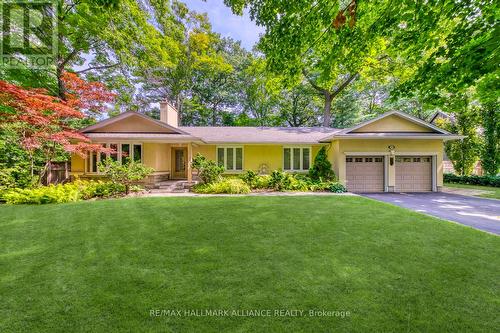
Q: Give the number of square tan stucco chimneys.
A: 1